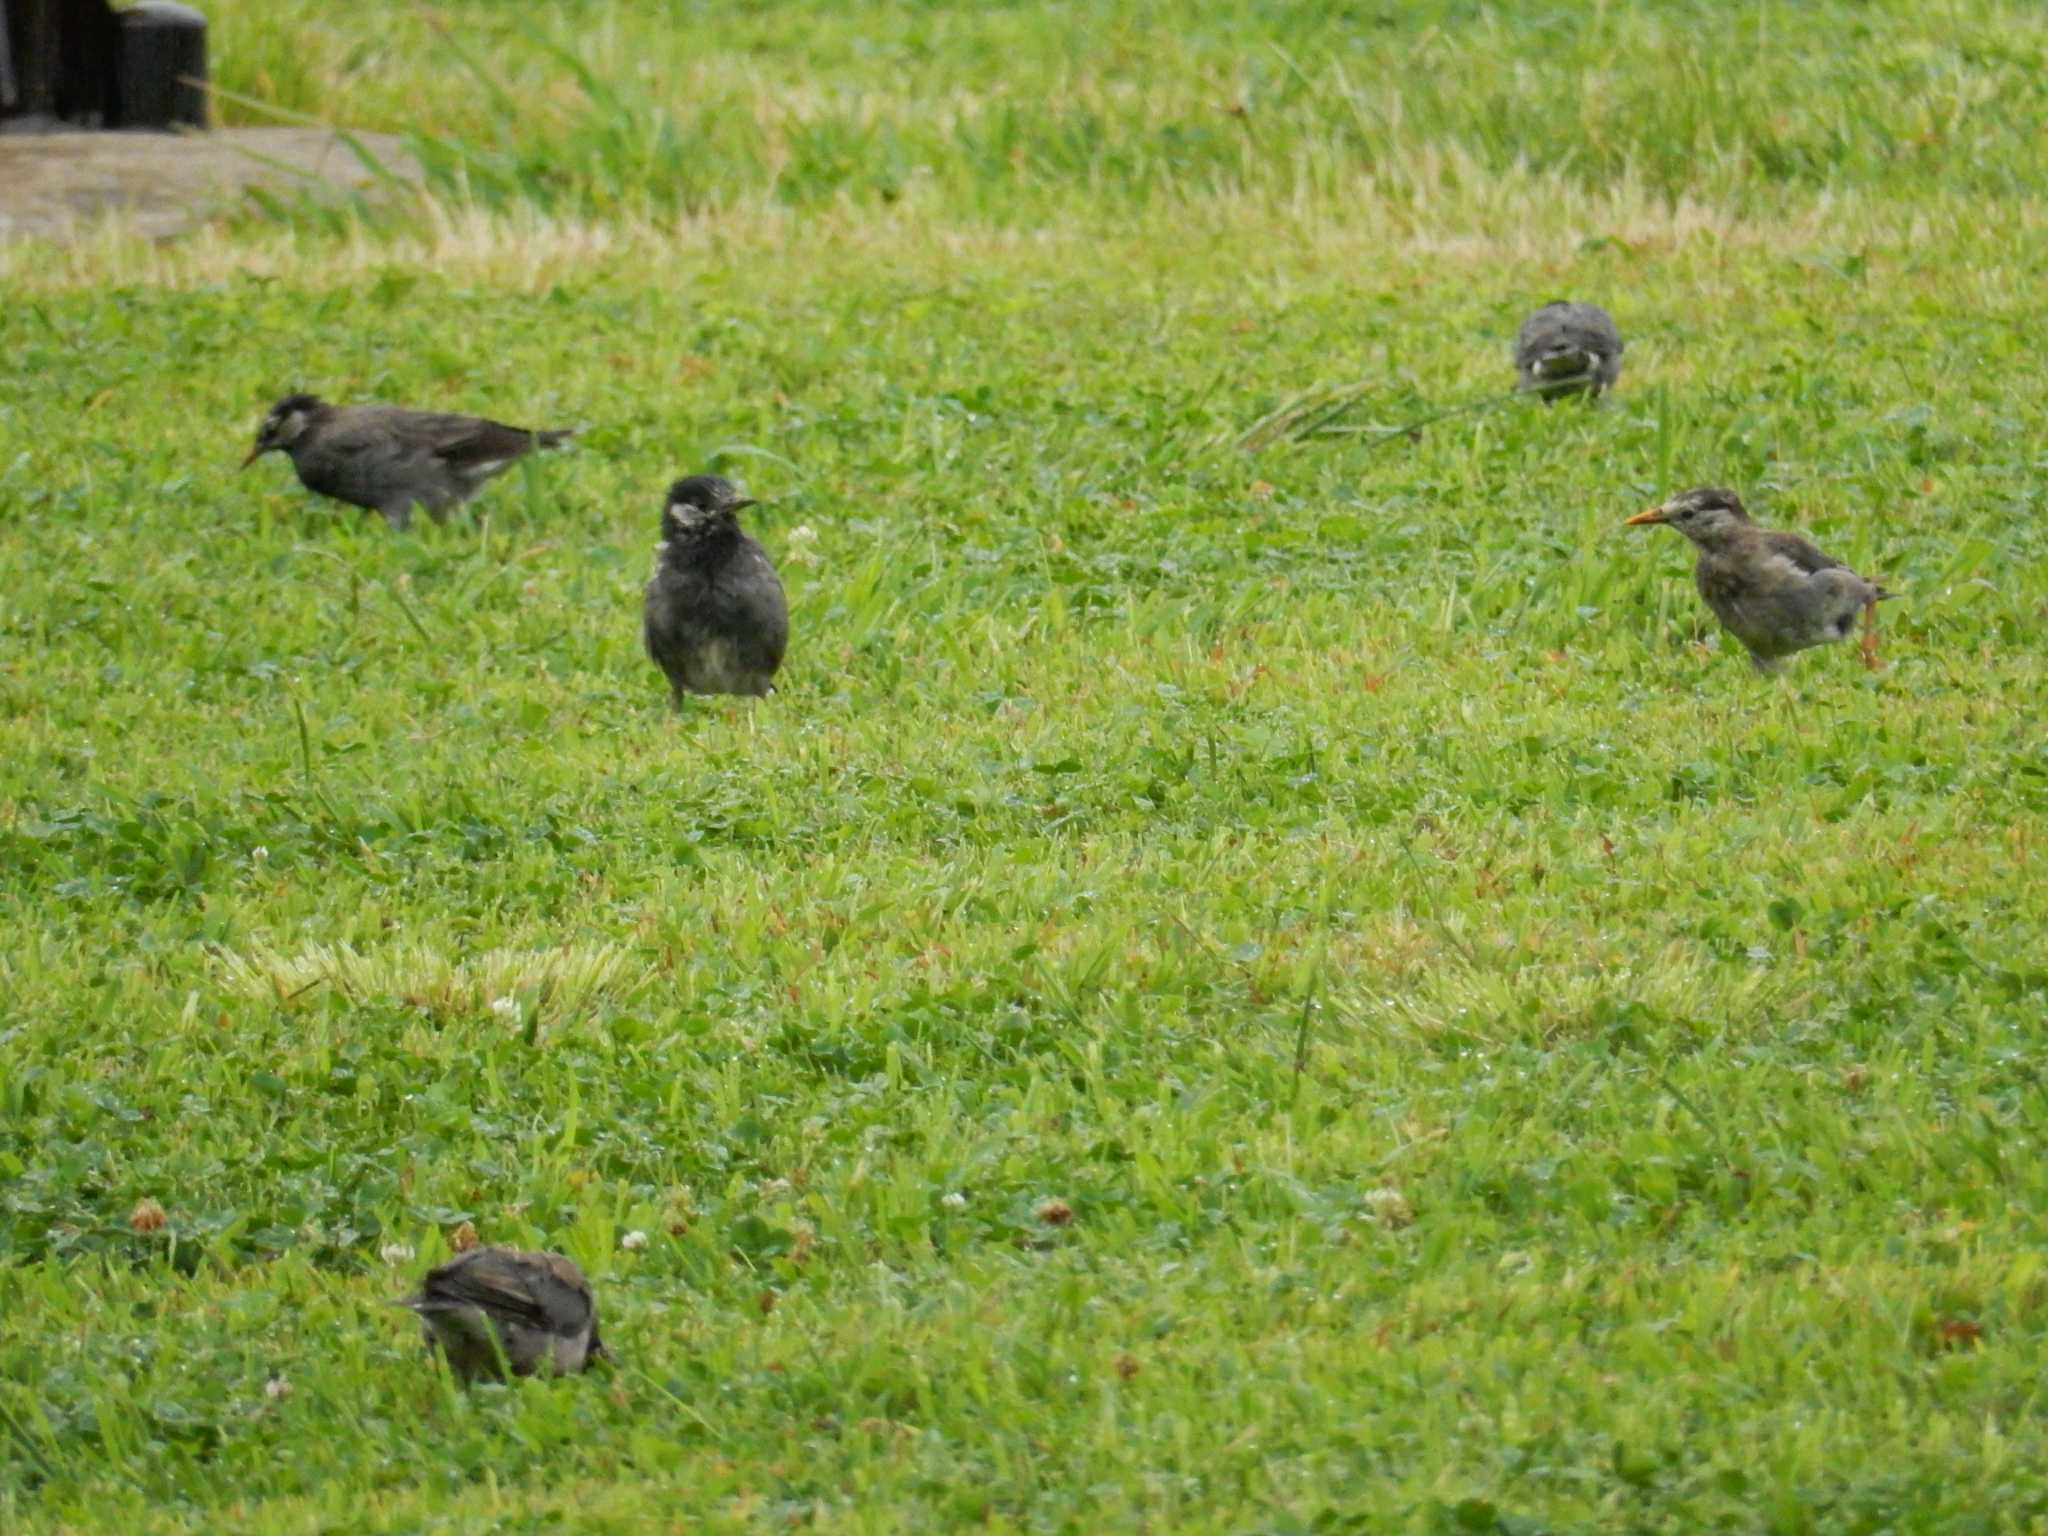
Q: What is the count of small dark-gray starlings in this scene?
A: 5